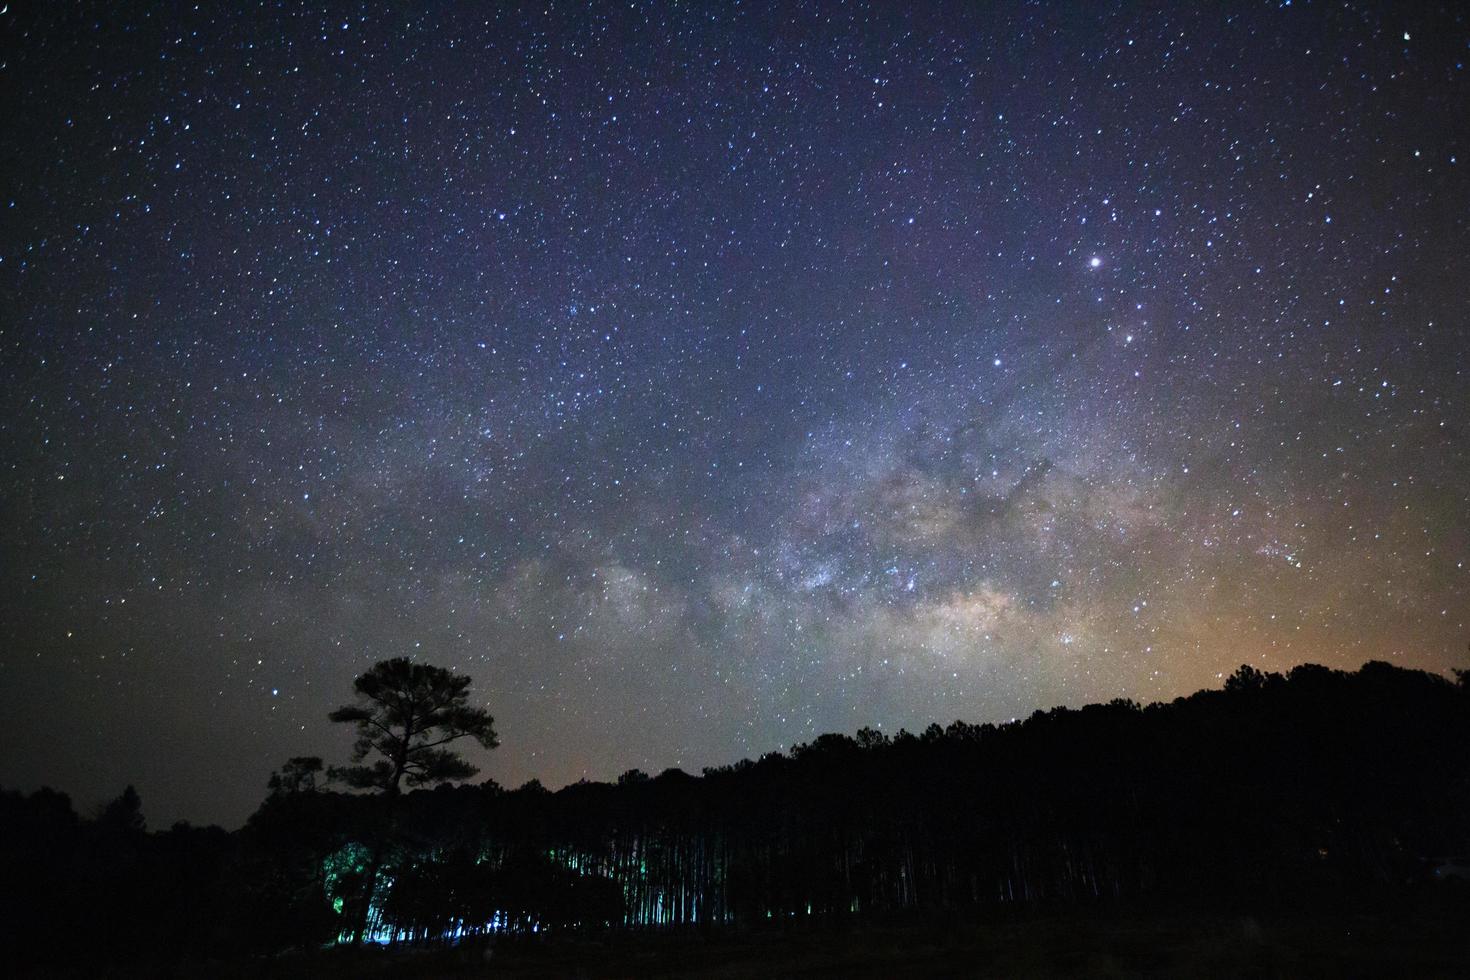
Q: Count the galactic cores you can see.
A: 1